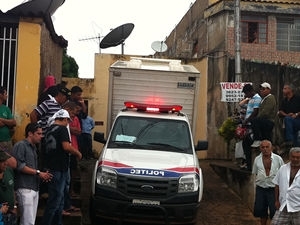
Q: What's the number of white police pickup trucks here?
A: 1